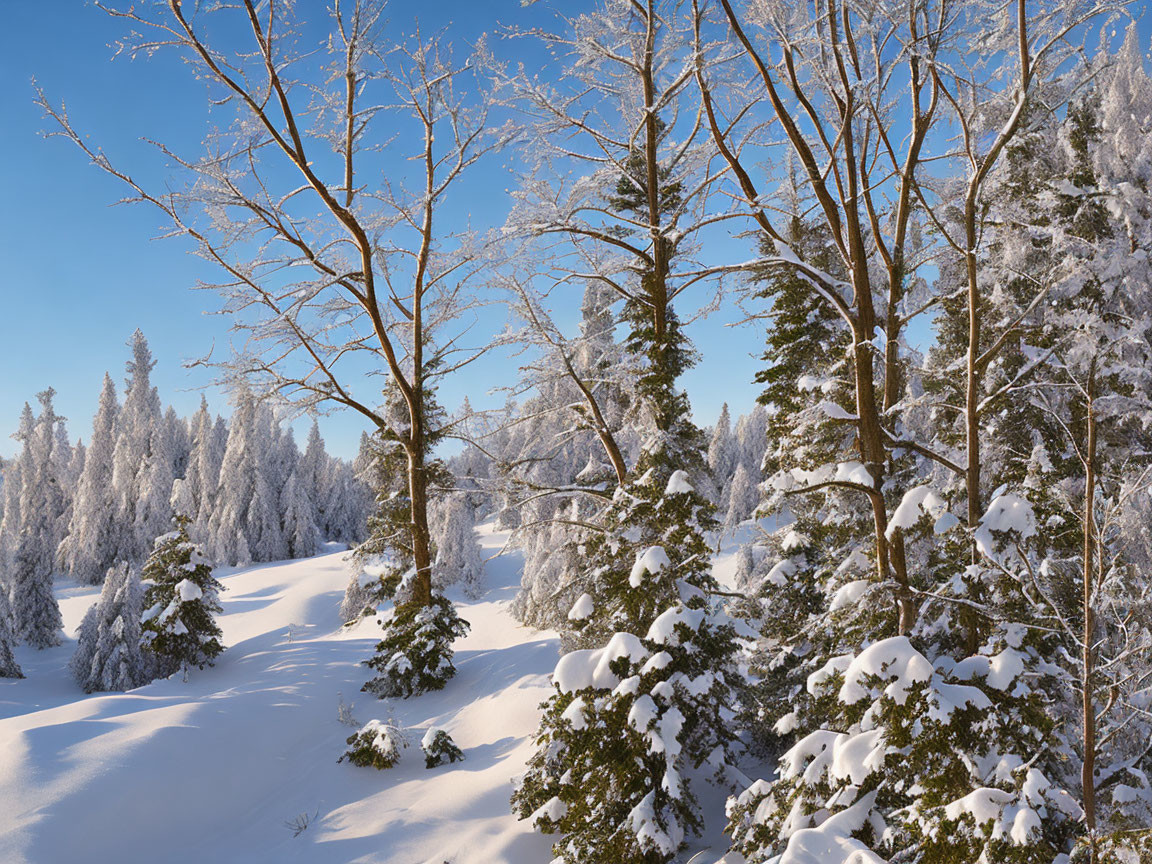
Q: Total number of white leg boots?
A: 0